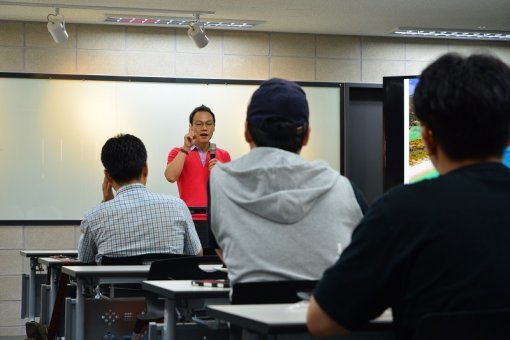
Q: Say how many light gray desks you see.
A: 5